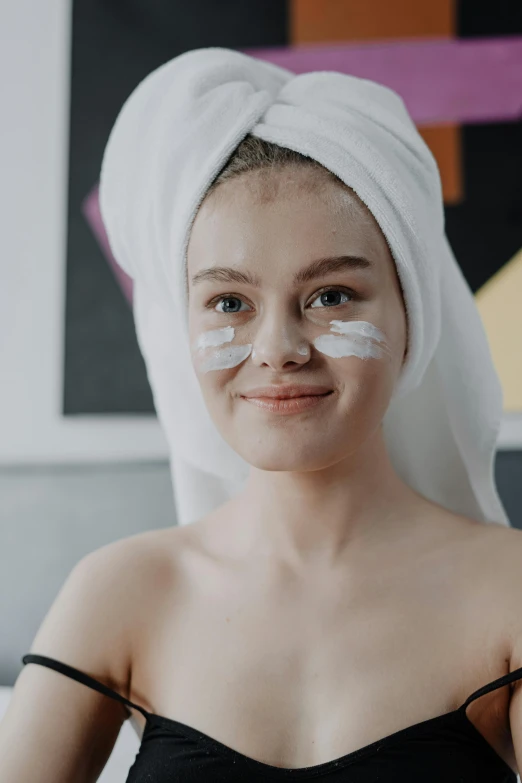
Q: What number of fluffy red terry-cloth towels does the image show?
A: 0